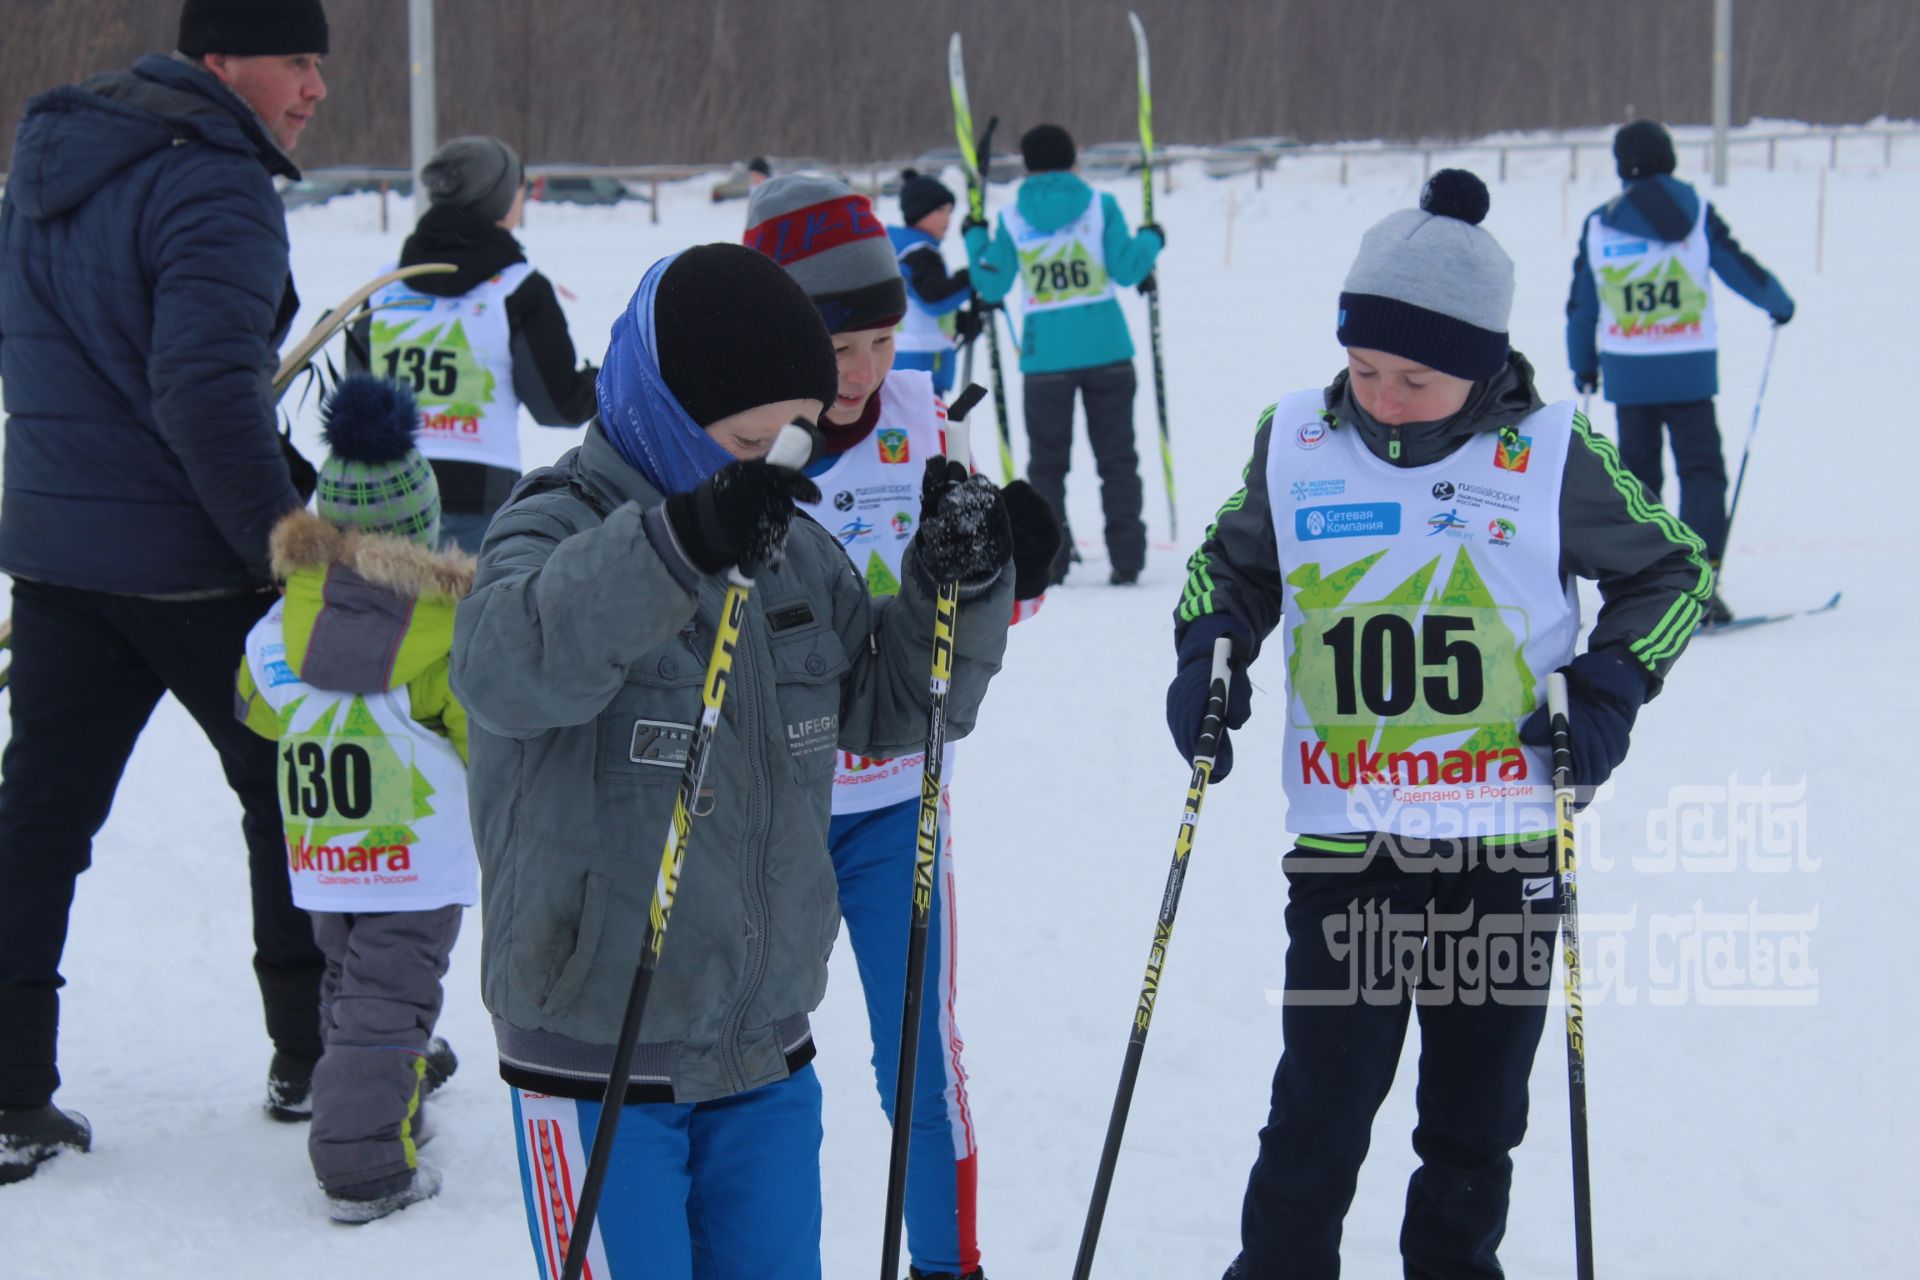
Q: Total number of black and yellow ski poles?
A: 4